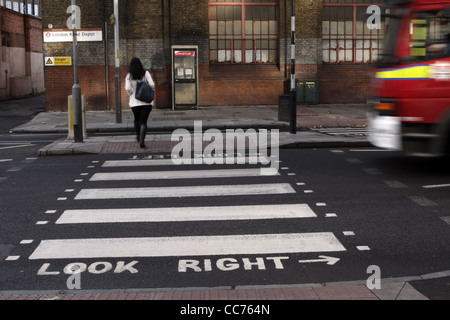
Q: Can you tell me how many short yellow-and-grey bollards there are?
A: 1